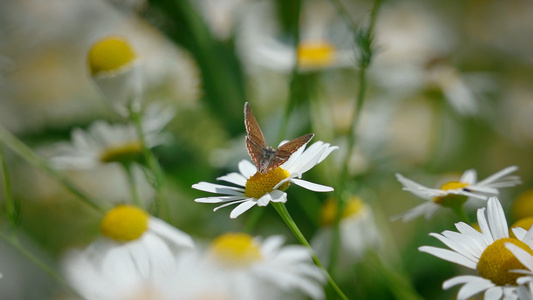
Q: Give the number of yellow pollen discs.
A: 11